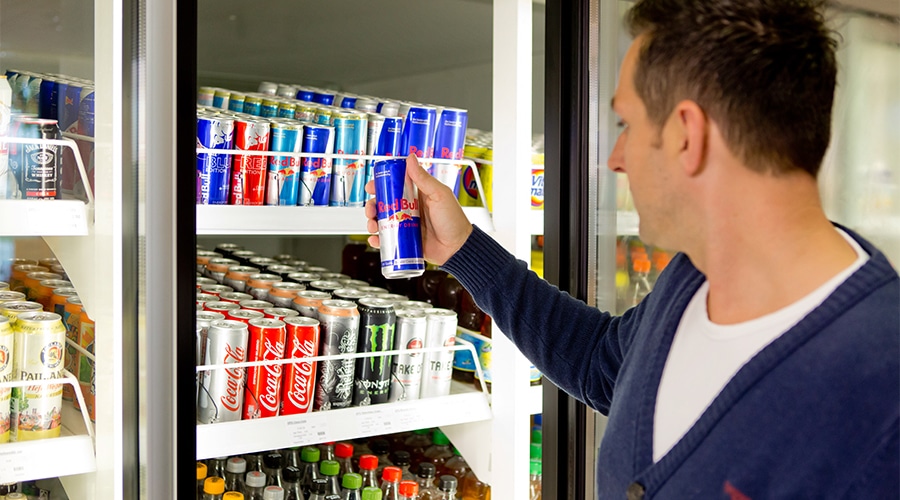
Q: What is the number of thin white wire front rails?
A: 4